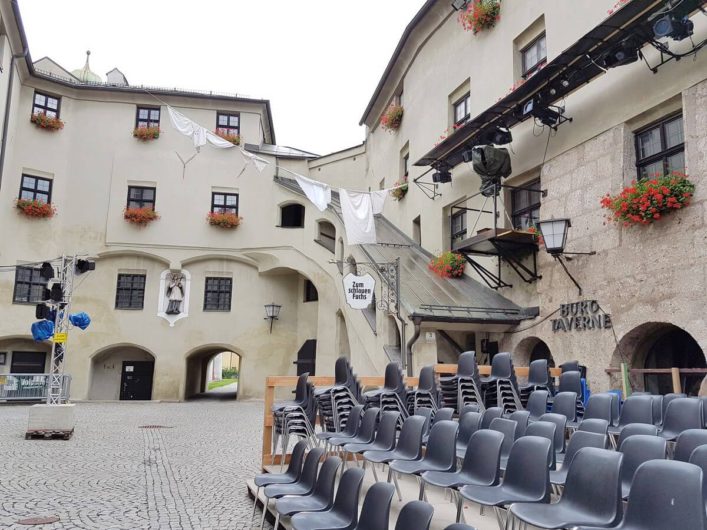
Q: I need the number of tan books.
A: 0